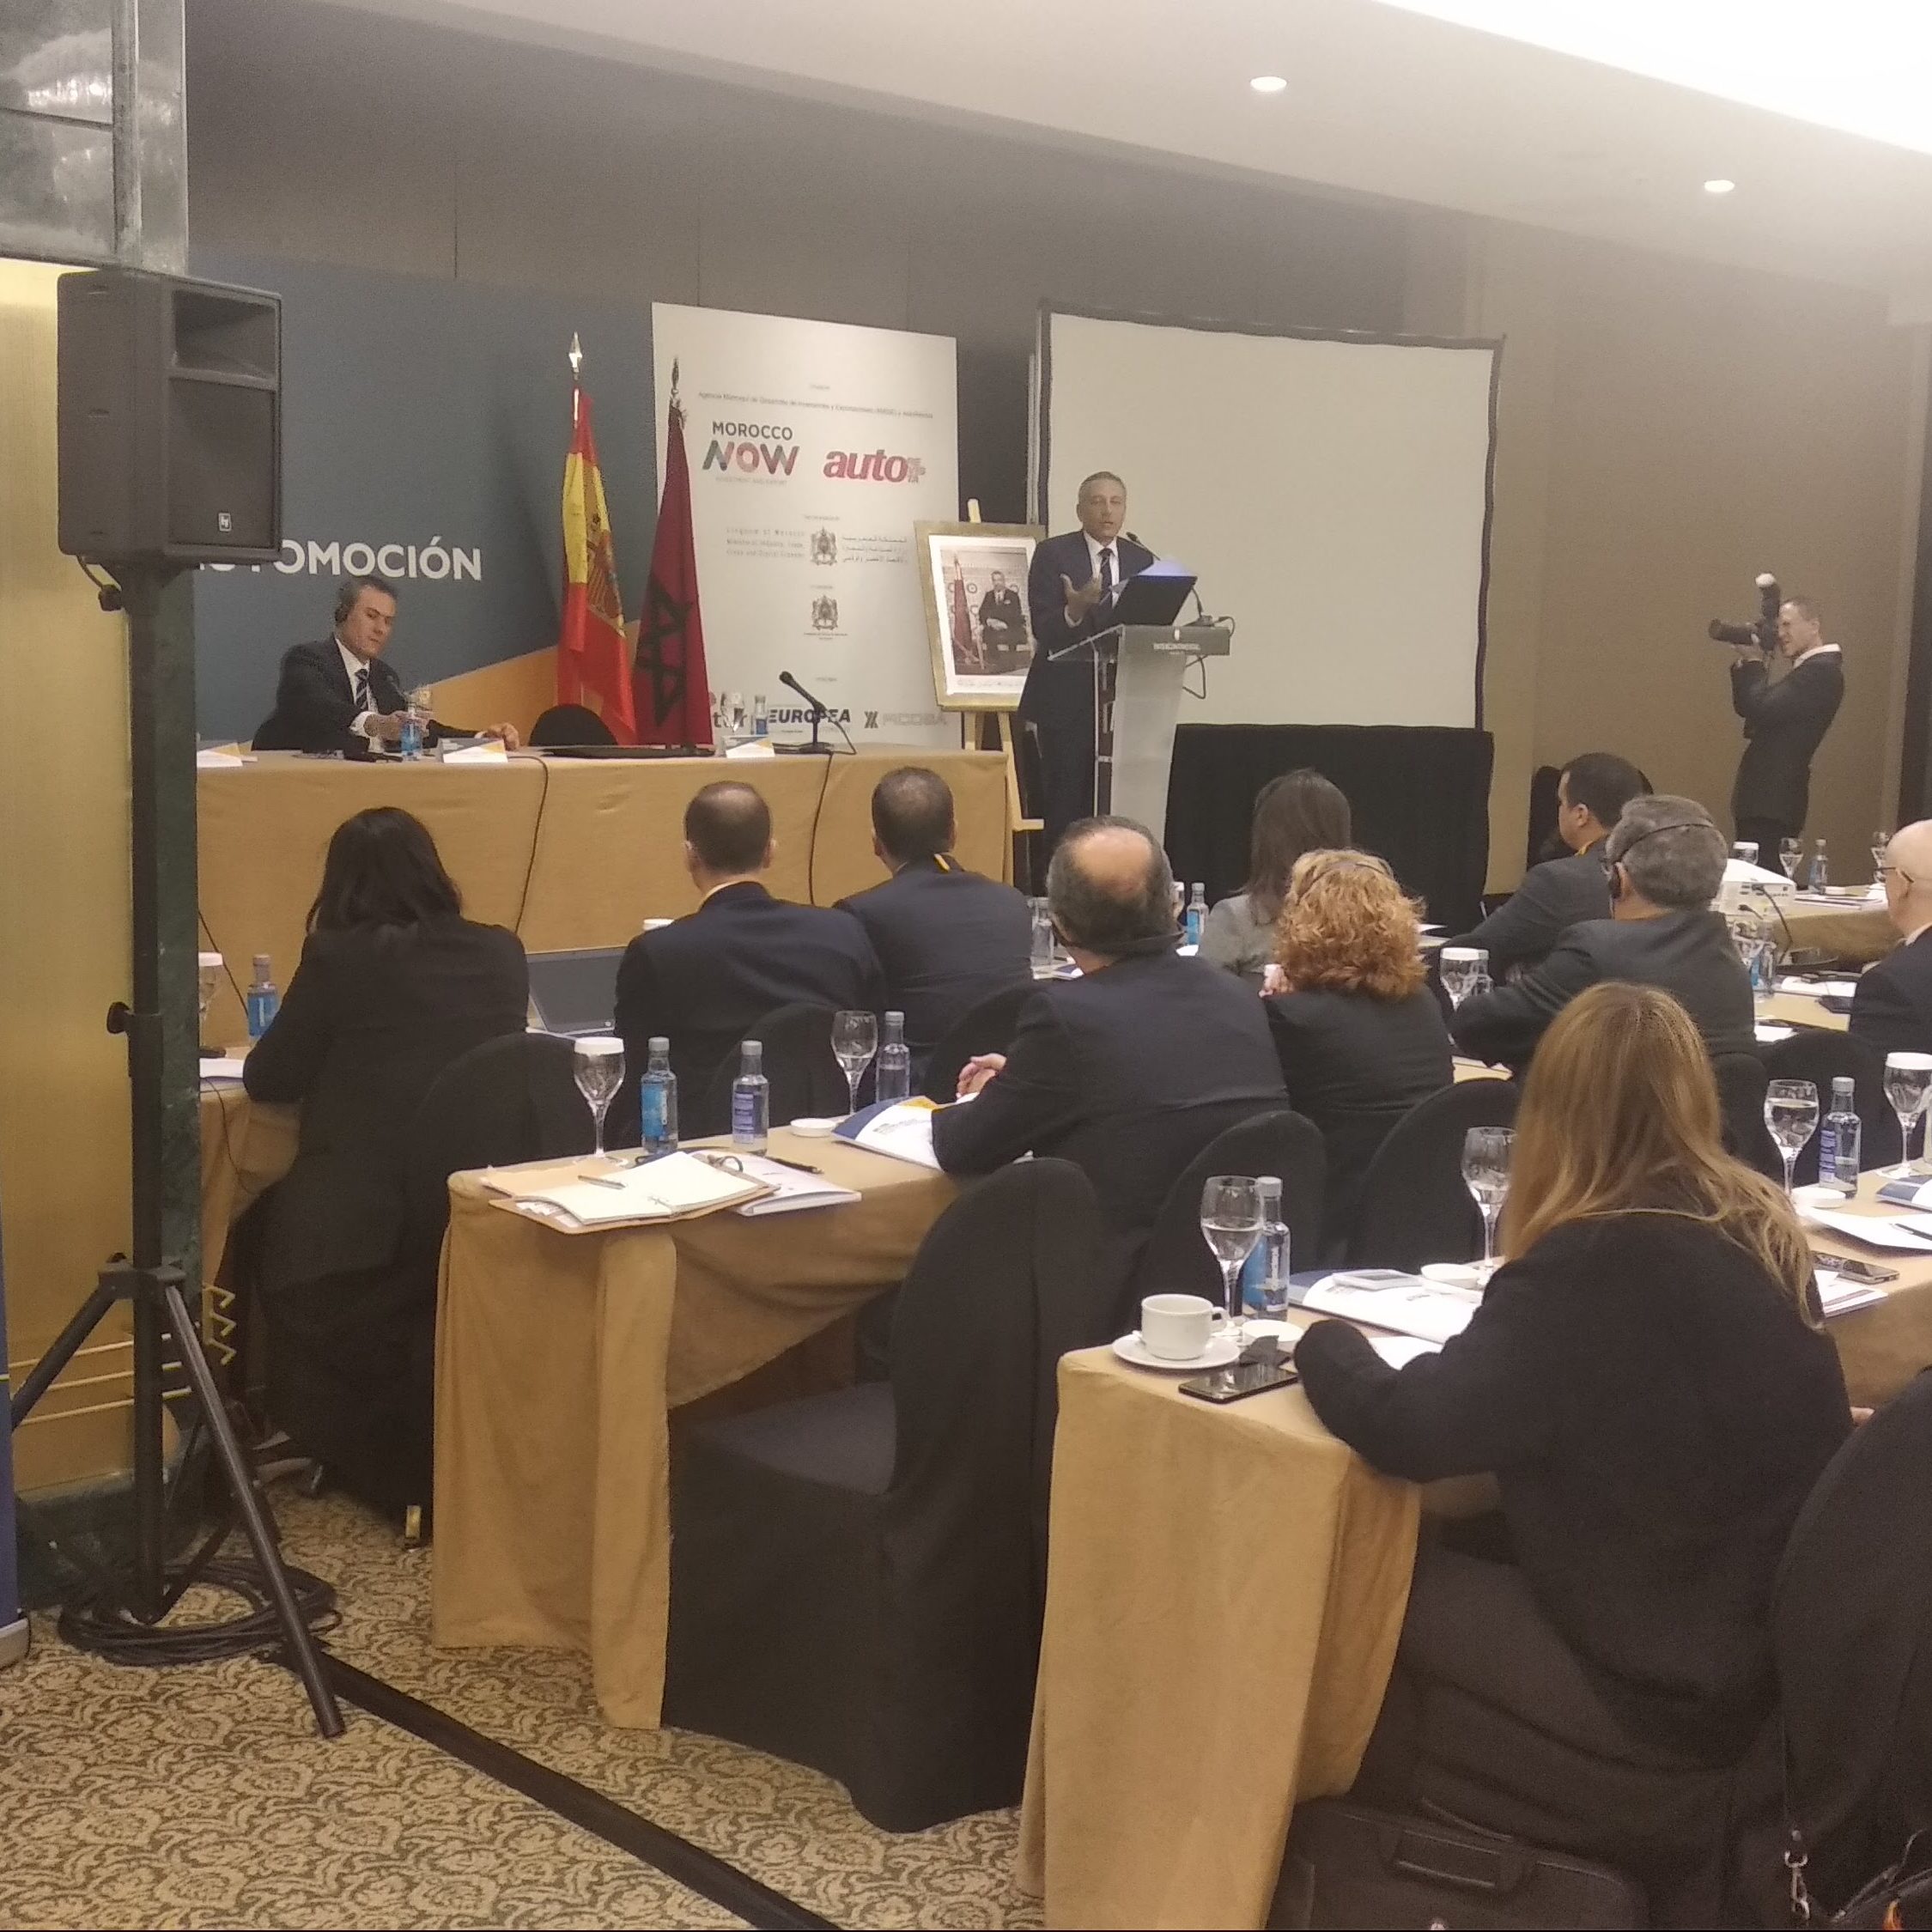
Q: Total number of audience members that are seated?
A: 10